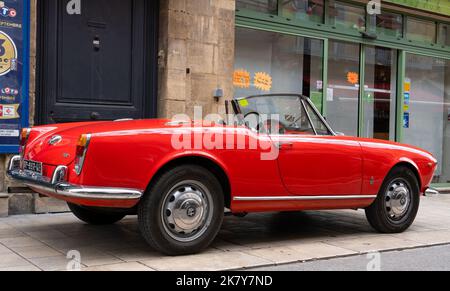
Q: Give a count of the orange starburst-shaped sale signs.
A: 3